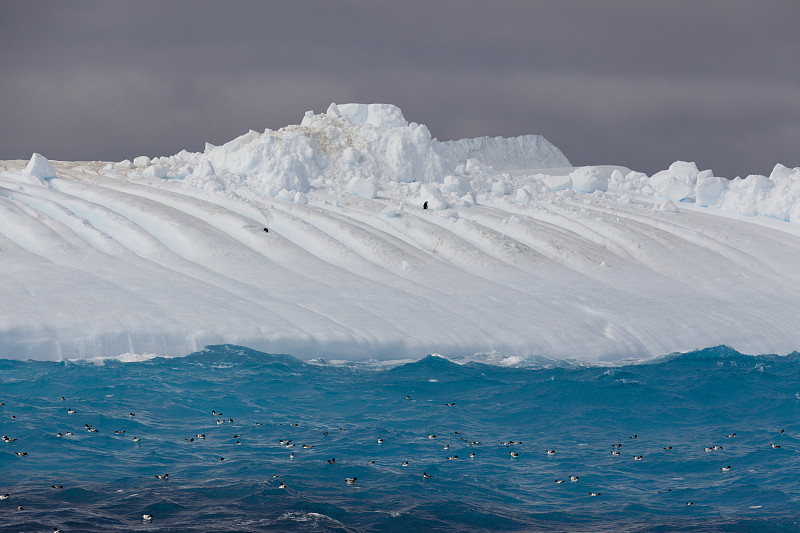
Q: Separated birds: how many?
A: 2